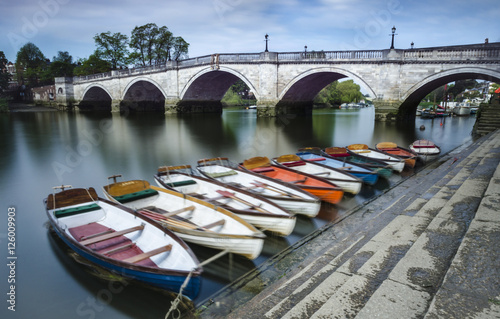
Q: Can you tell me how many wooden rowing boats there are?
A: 11